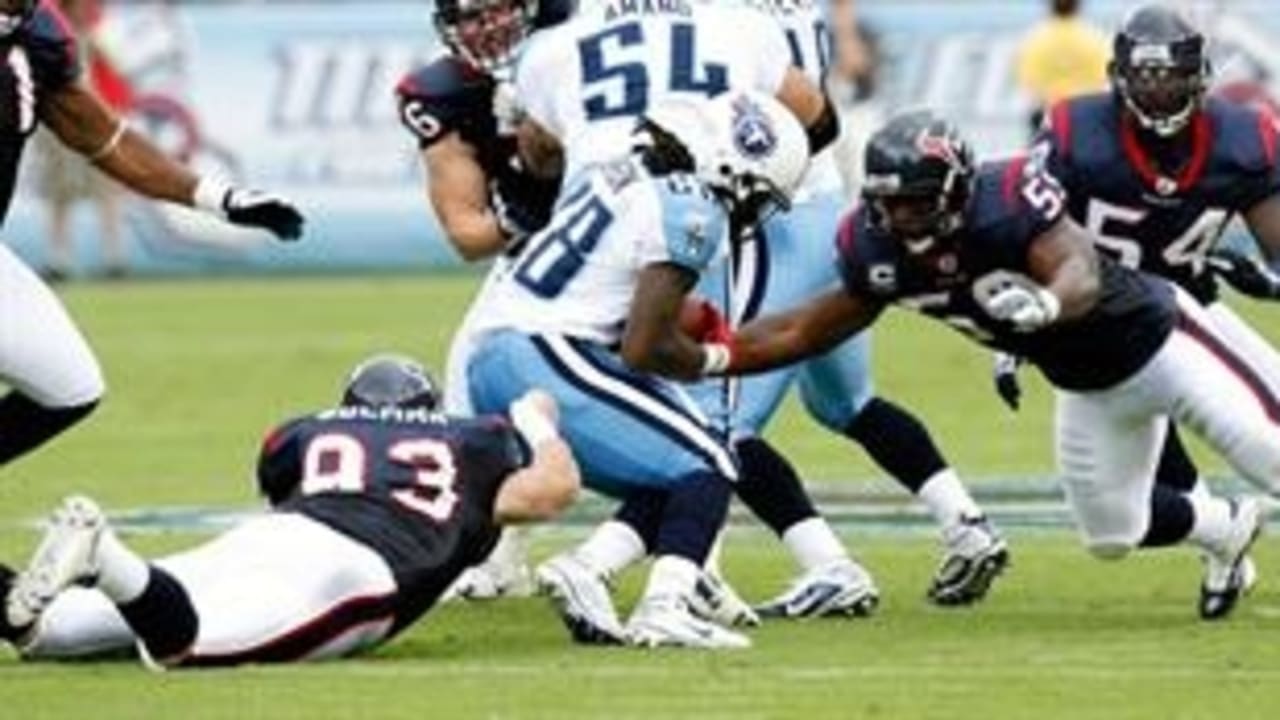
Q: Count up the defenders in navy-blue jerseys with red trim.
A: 5